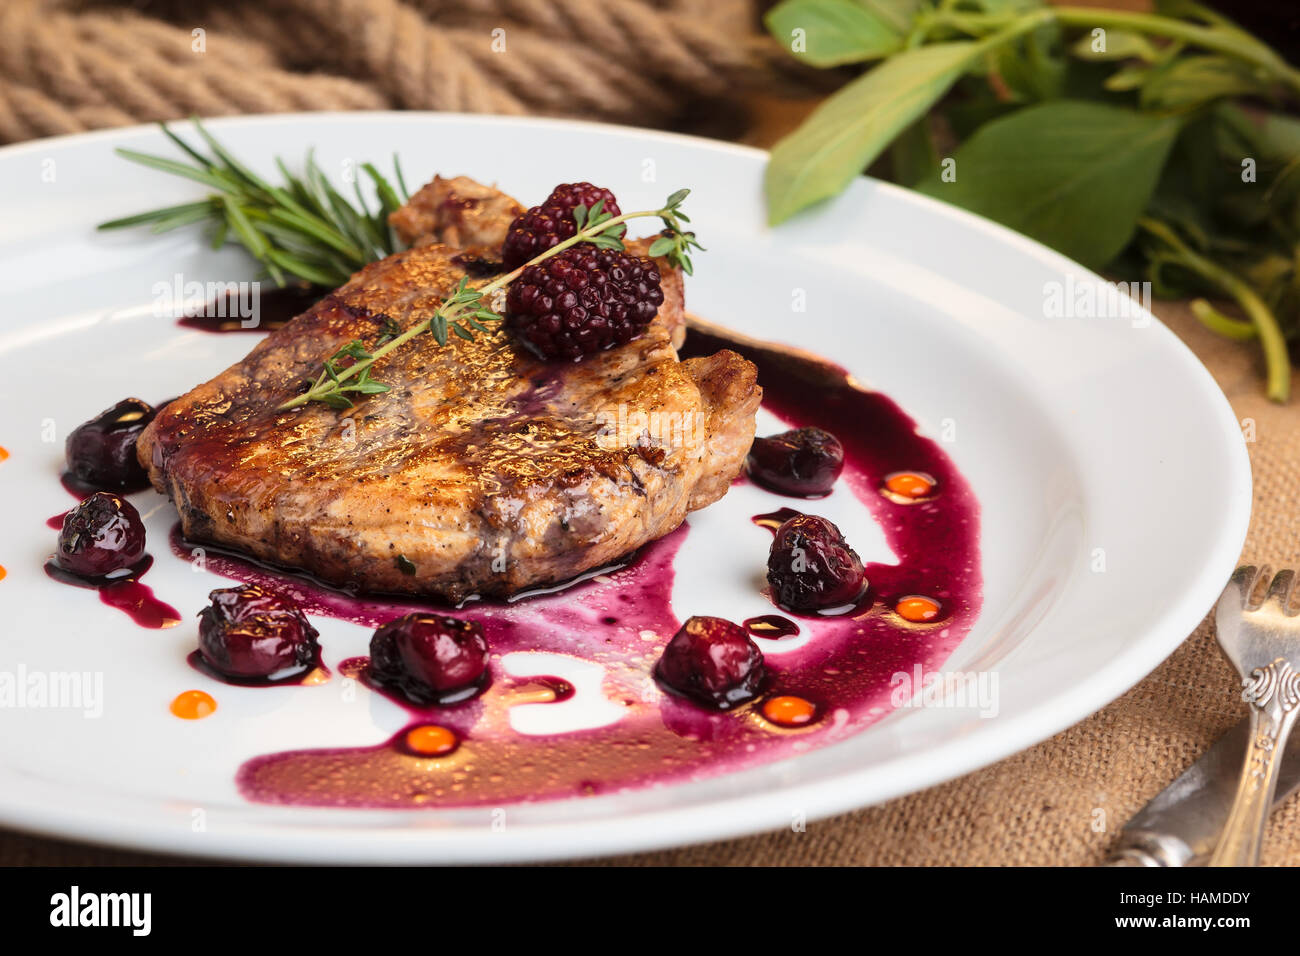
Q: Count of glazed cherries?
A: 7